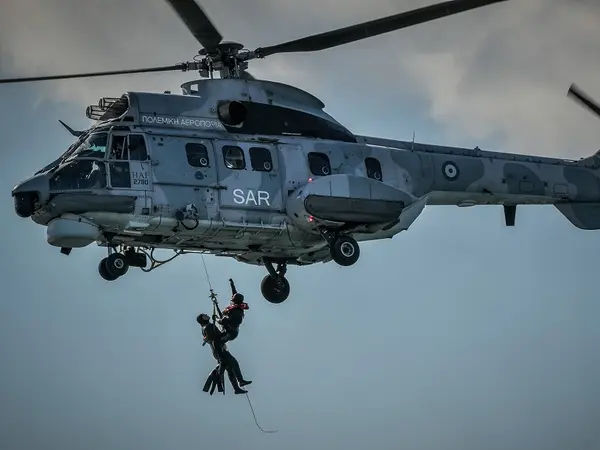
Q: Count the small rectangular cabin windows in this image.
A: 5